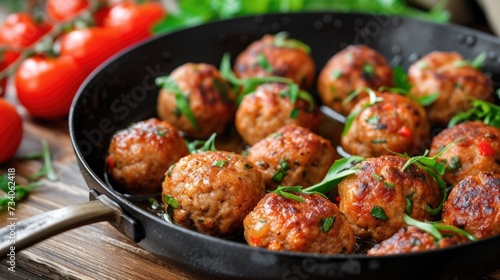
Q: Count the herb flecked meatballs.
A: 14